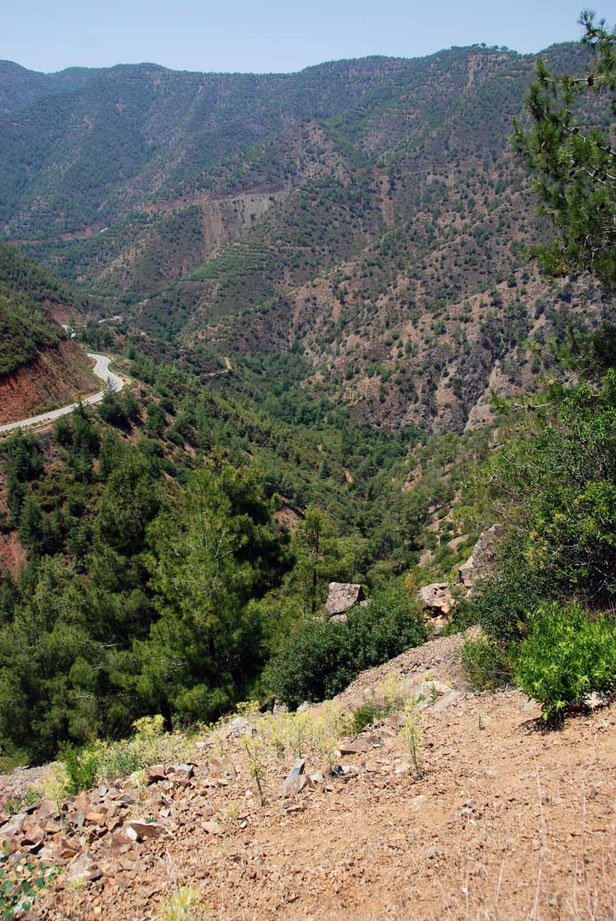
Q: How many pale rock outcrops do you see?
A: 3